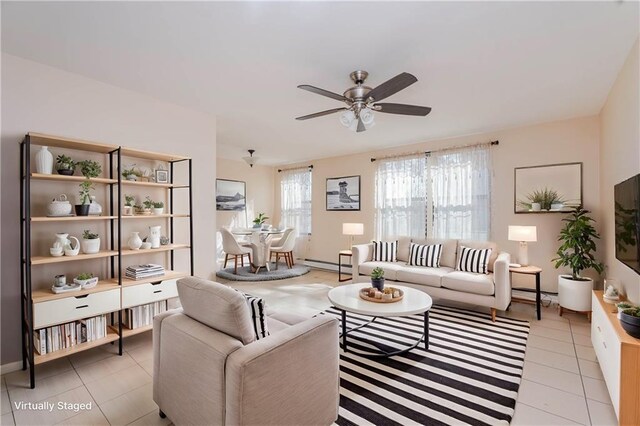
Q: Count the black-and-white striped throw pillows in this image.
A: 4